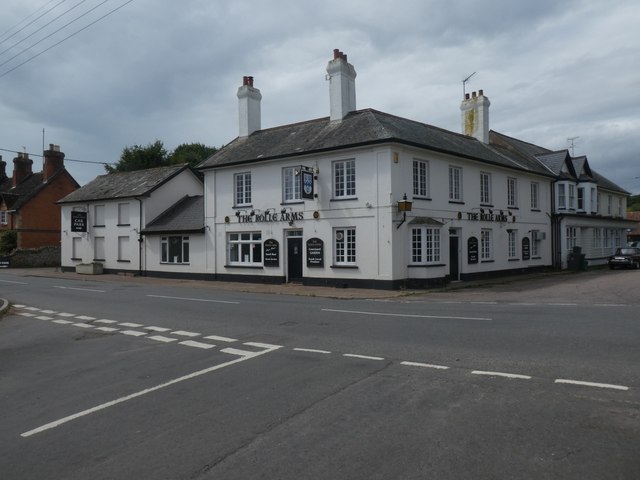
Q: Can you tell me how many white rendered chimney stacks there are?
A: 3